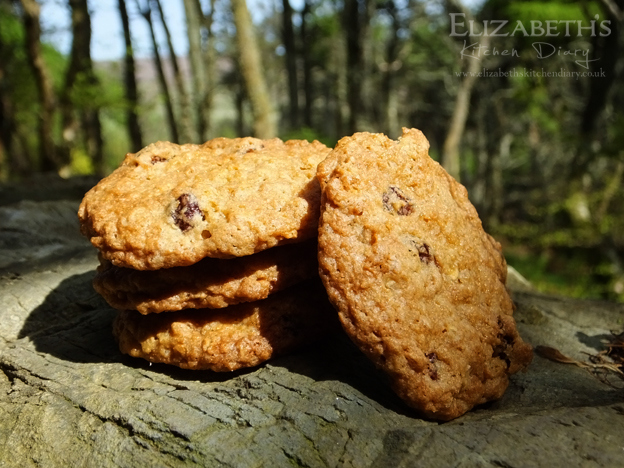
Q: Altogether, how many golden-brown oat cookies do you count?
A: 4